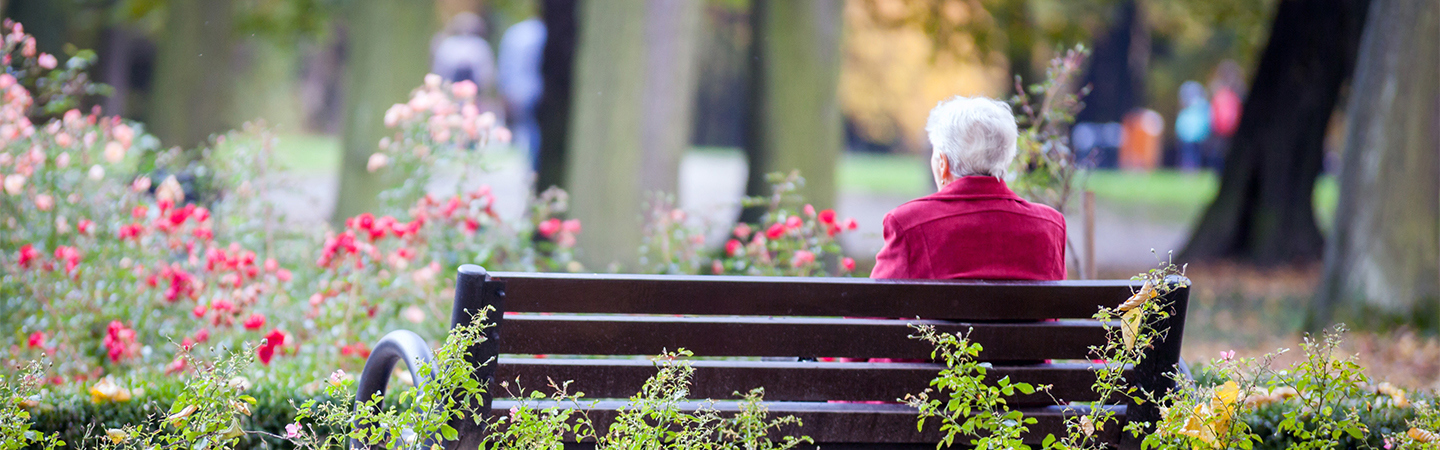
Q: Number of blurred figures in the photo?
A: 4